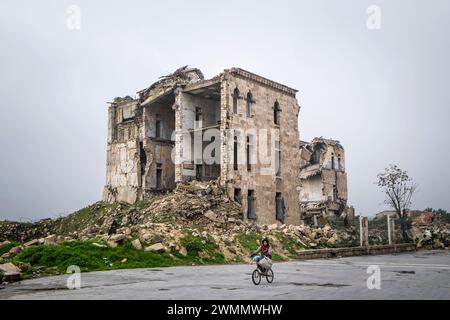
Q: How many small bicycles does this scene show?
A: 1